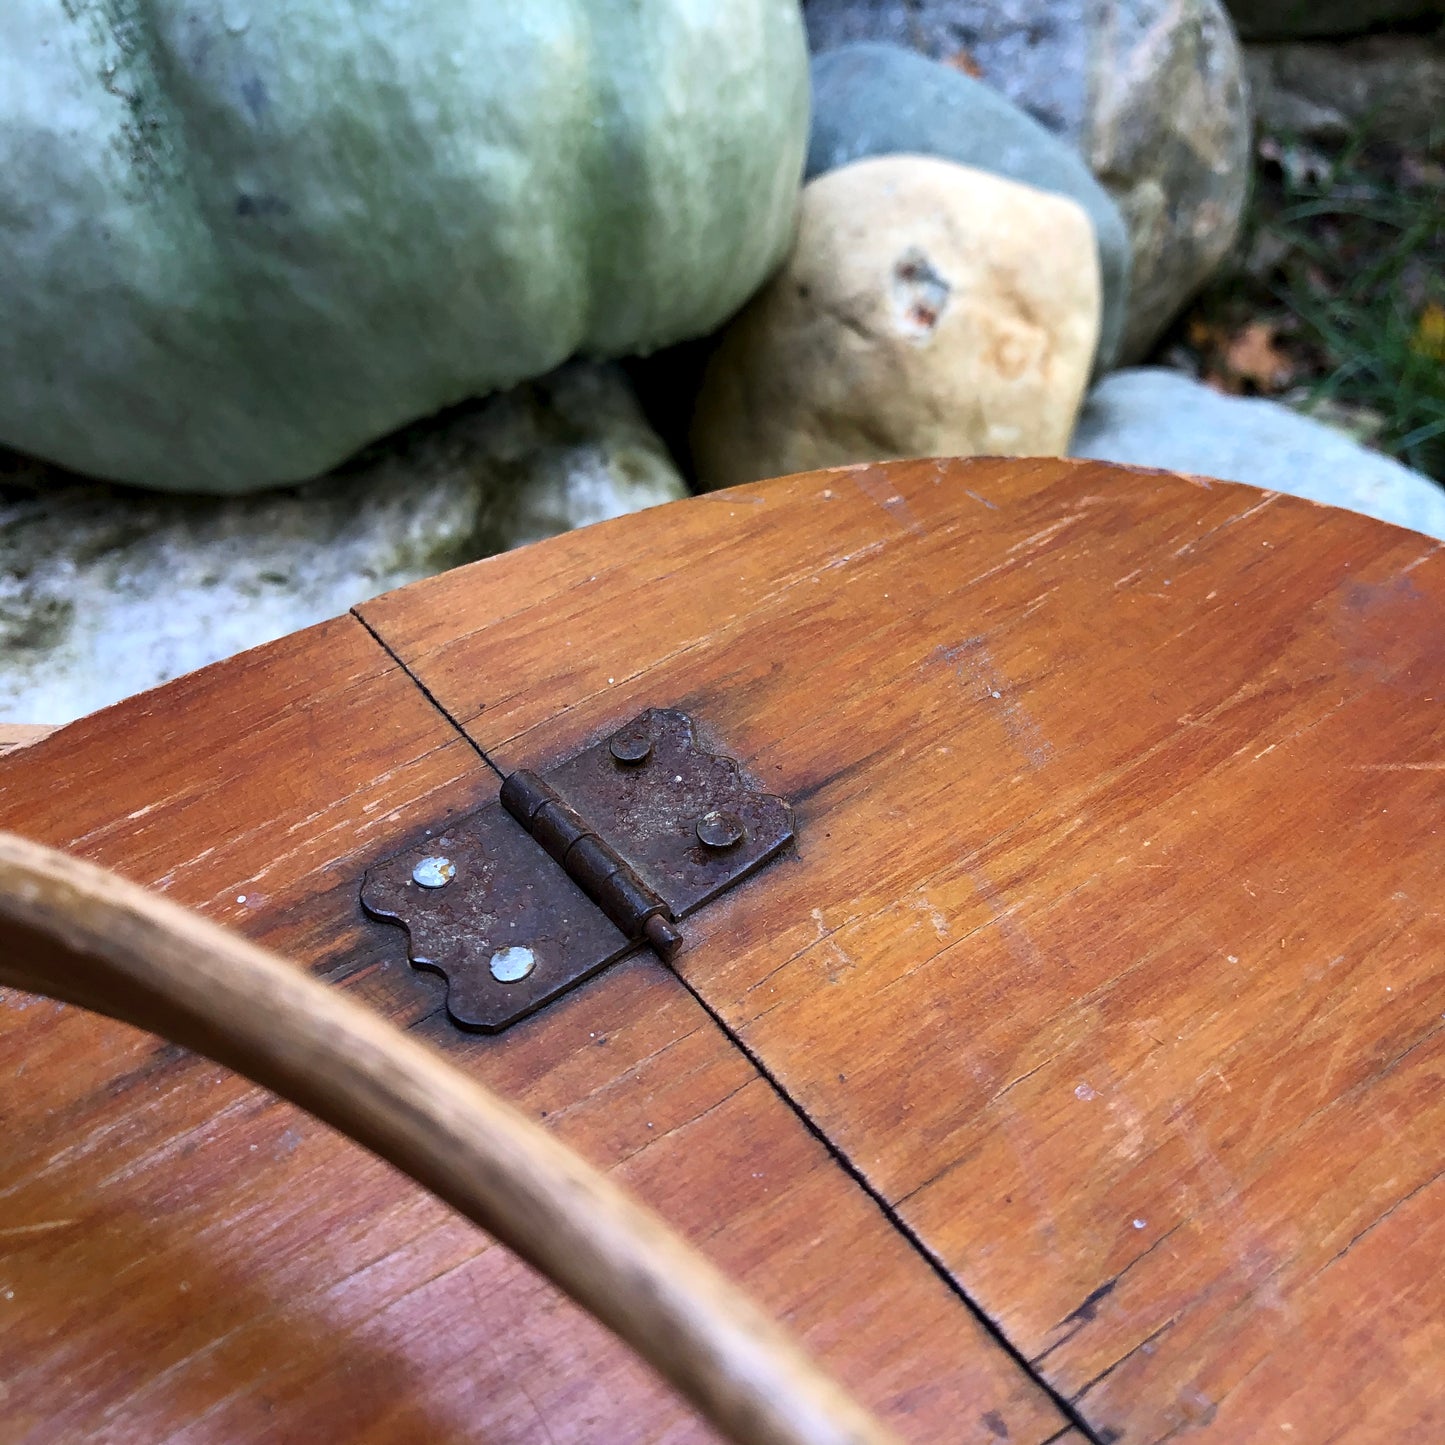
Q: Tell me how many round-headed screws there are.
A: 4